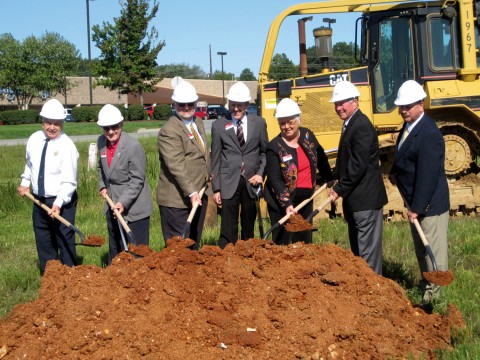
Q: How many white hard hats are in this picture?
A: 7